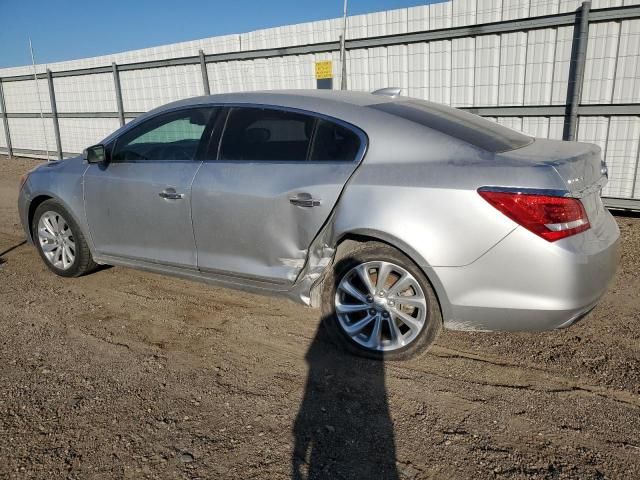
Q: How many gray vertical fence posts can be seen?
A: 6